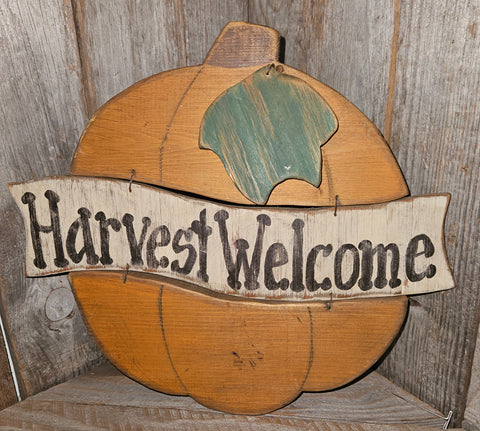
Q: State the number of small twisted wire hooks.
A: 5